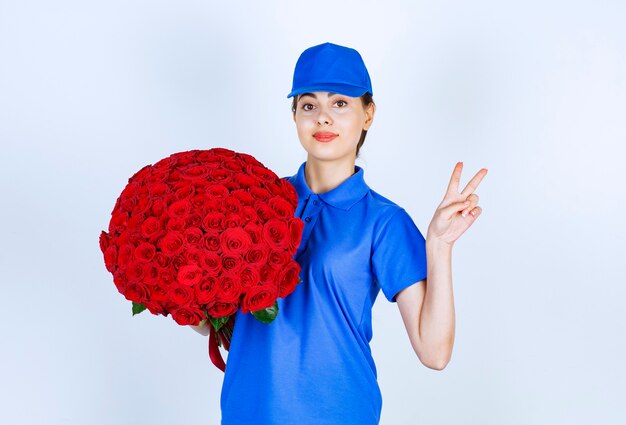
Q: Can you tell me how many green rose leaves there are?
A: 3